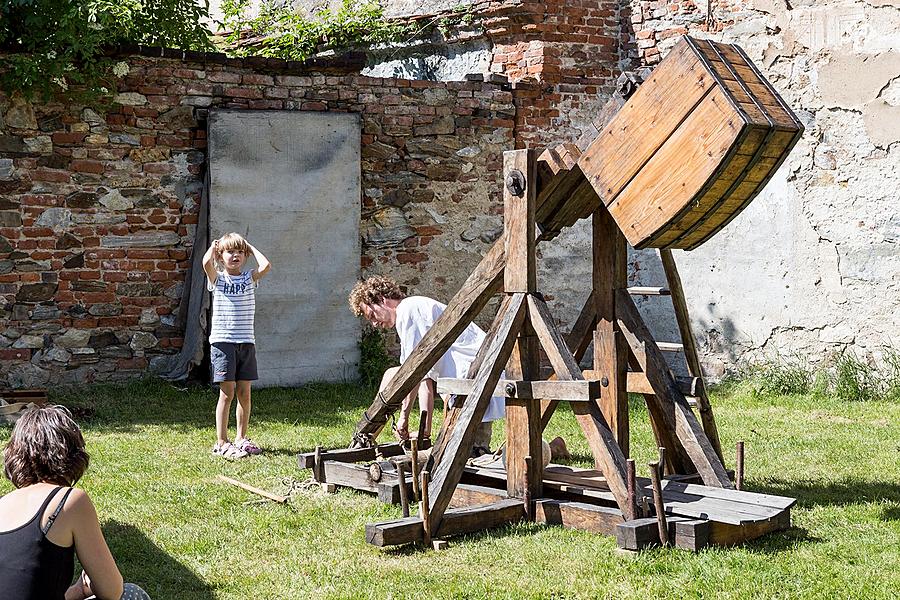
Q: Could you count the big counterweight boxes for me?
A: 1